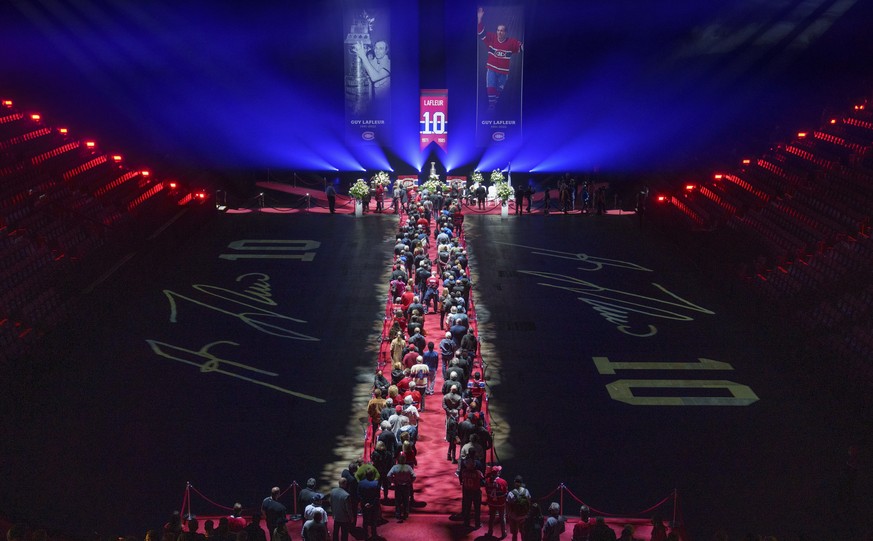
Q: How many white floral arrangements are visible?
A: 6